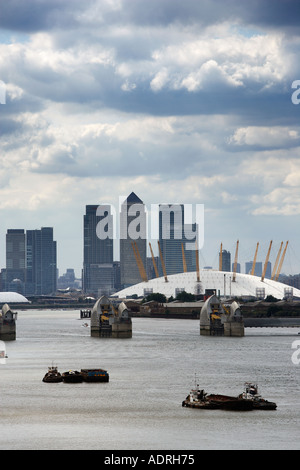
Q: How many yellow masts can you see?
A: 12